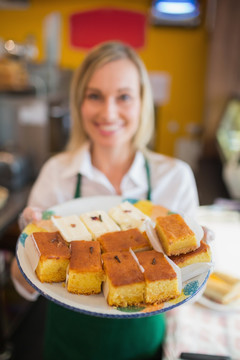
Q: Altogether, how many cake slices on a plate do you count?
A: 10